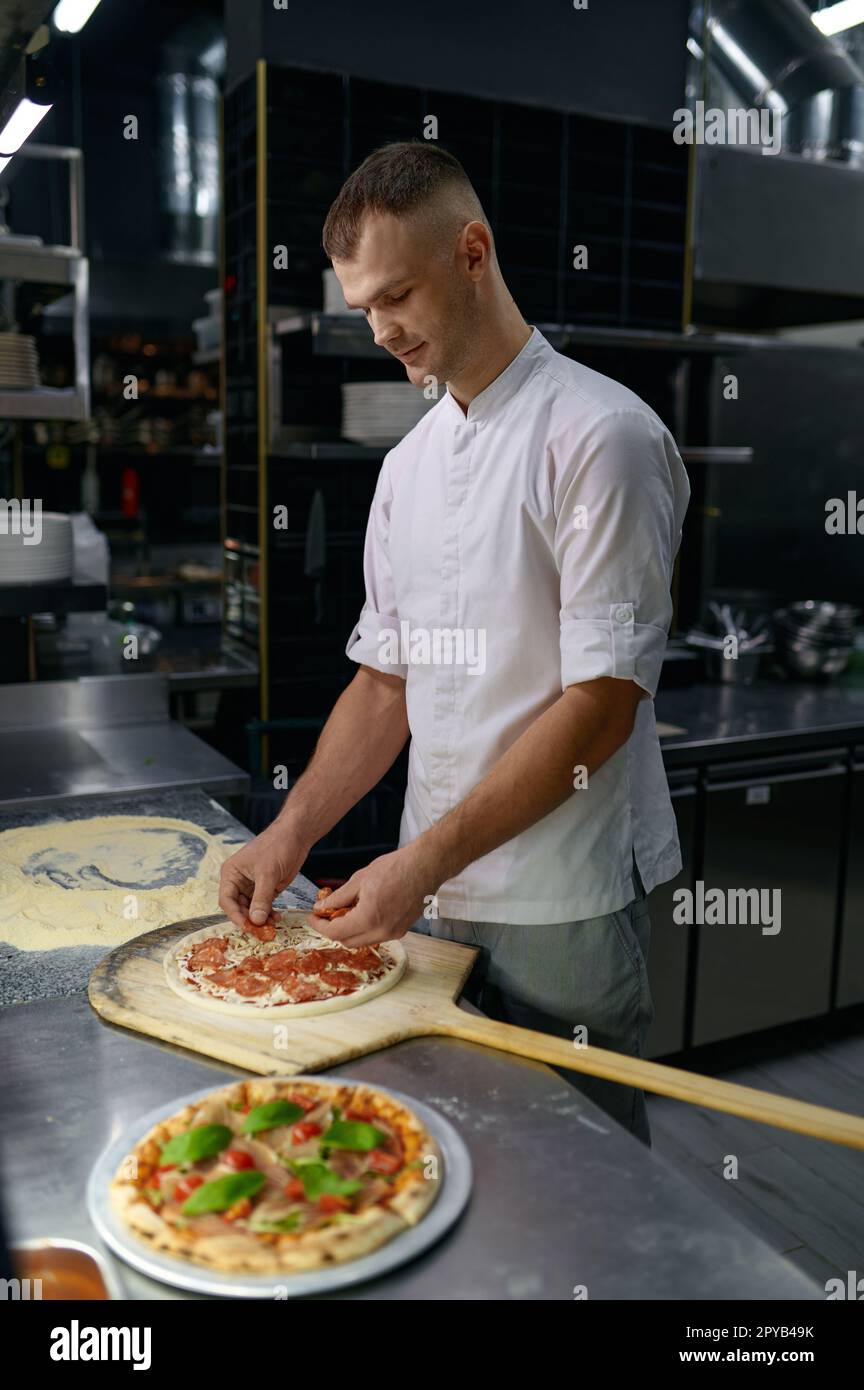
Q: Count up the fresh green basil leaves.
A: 5